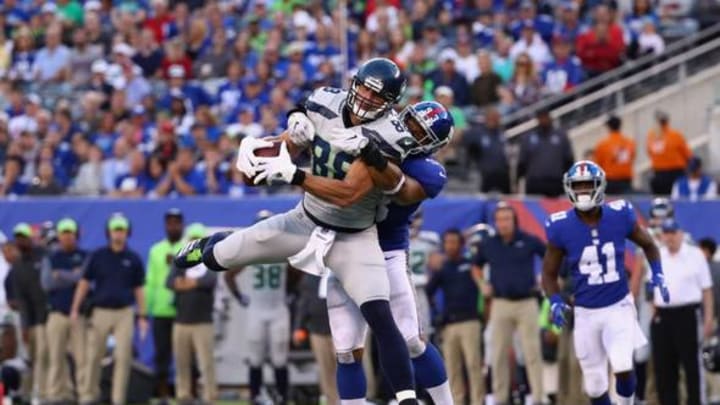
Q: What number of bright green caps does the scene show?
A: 4